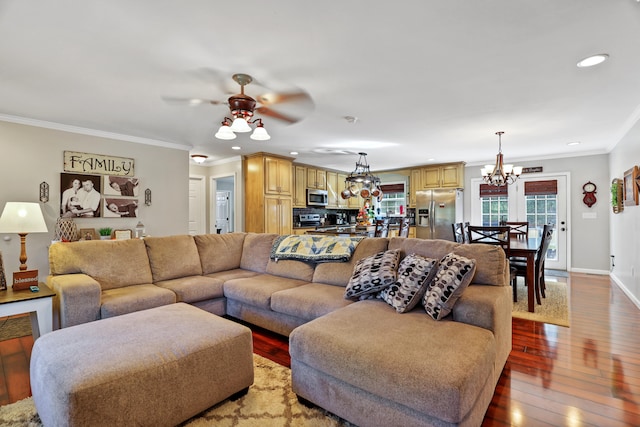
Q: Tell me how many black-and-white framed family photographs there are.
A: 3